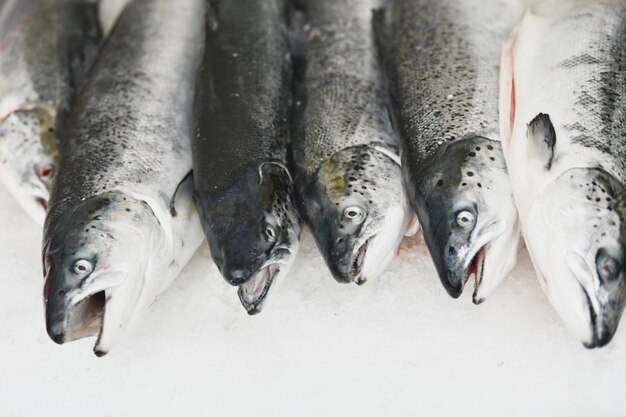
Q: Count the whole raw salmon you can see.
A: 6